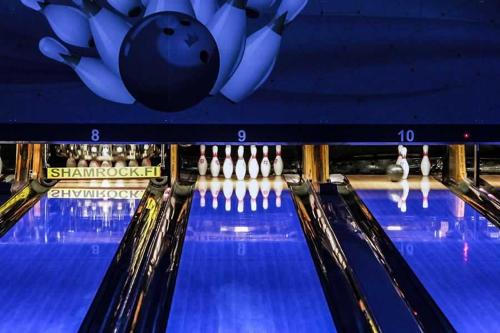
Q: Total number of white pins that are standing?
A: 10